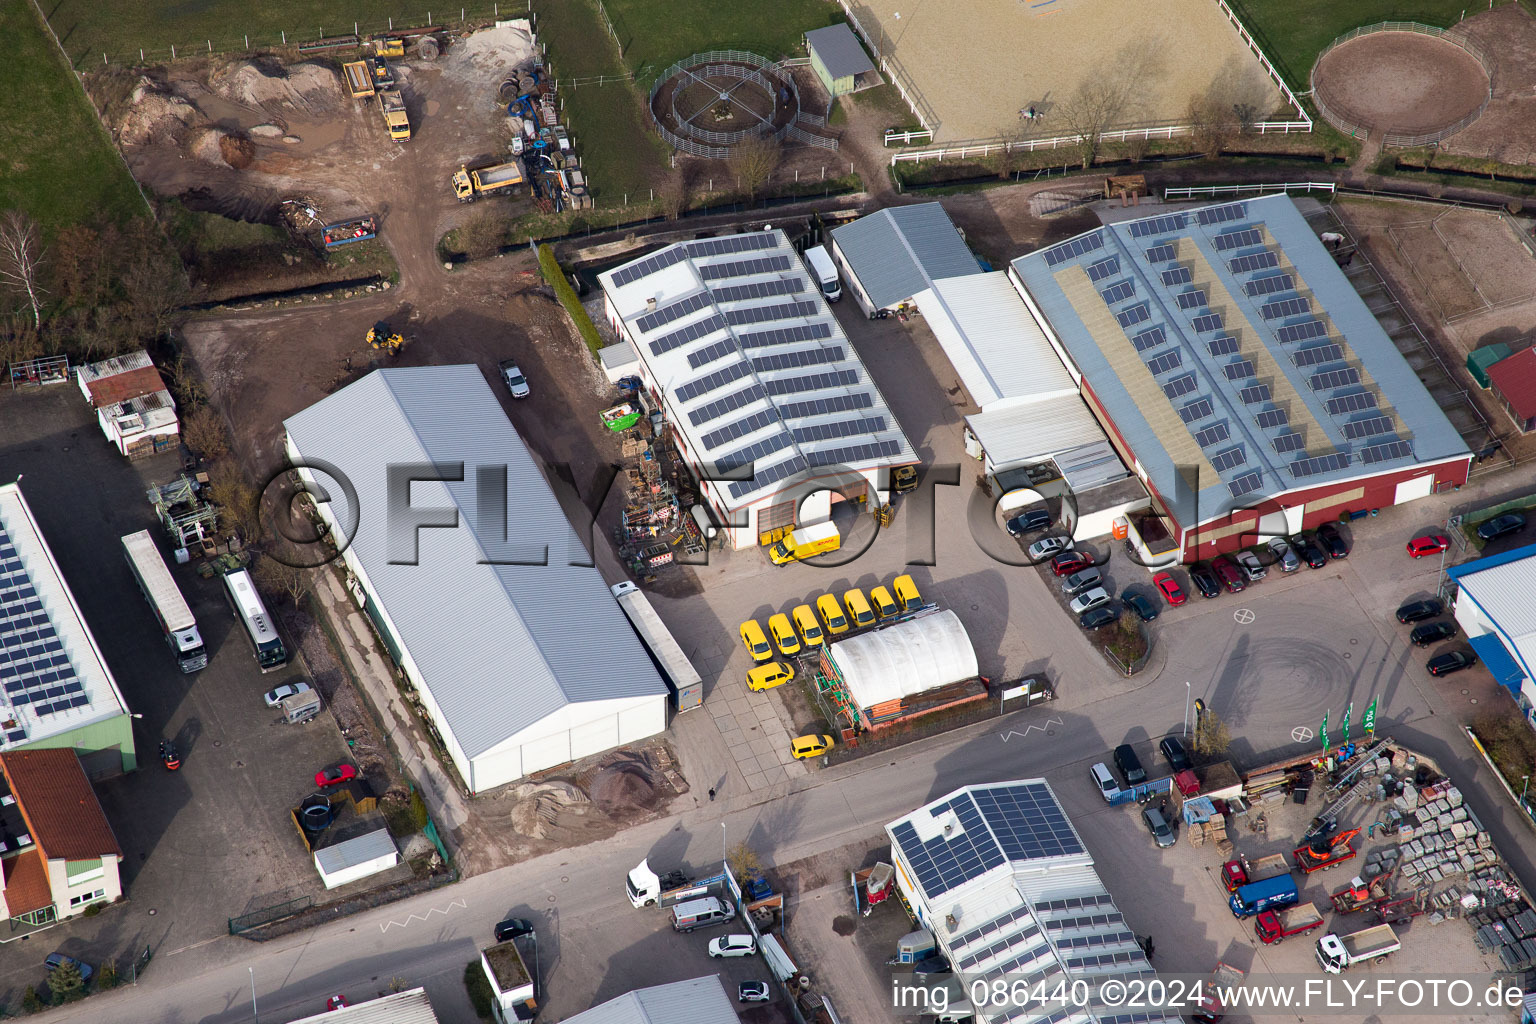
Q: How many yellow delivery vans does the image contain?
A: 10